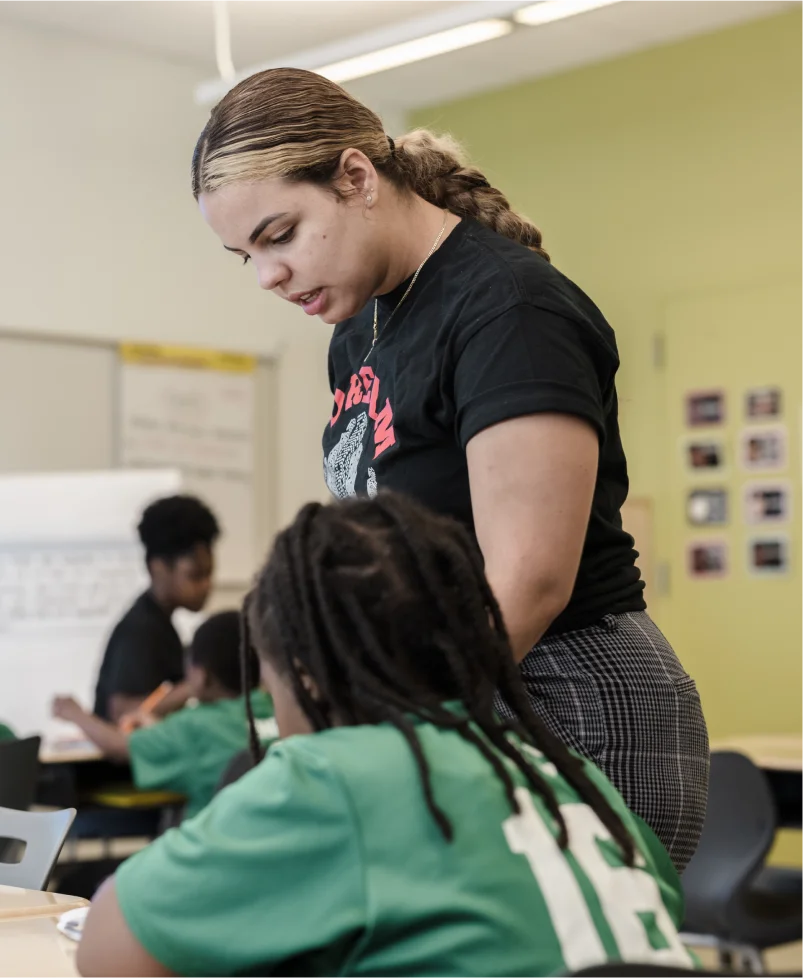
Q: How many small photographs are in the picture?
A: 8